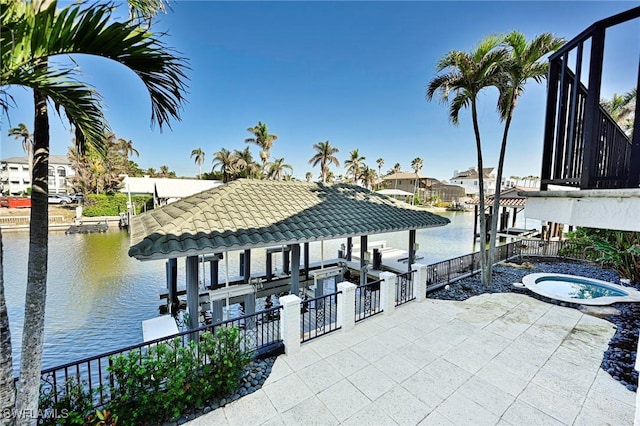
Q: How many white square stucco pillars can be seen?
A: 4